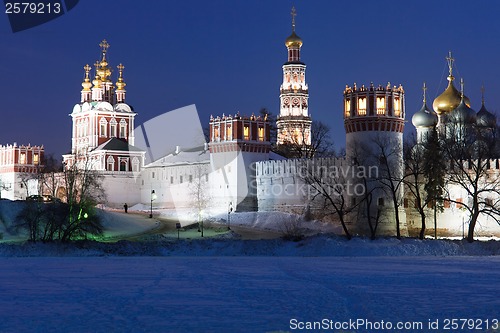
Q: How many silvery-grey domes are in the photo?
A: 3